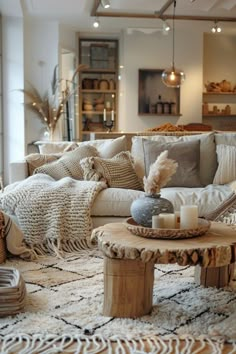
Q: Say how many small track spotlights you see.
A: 5